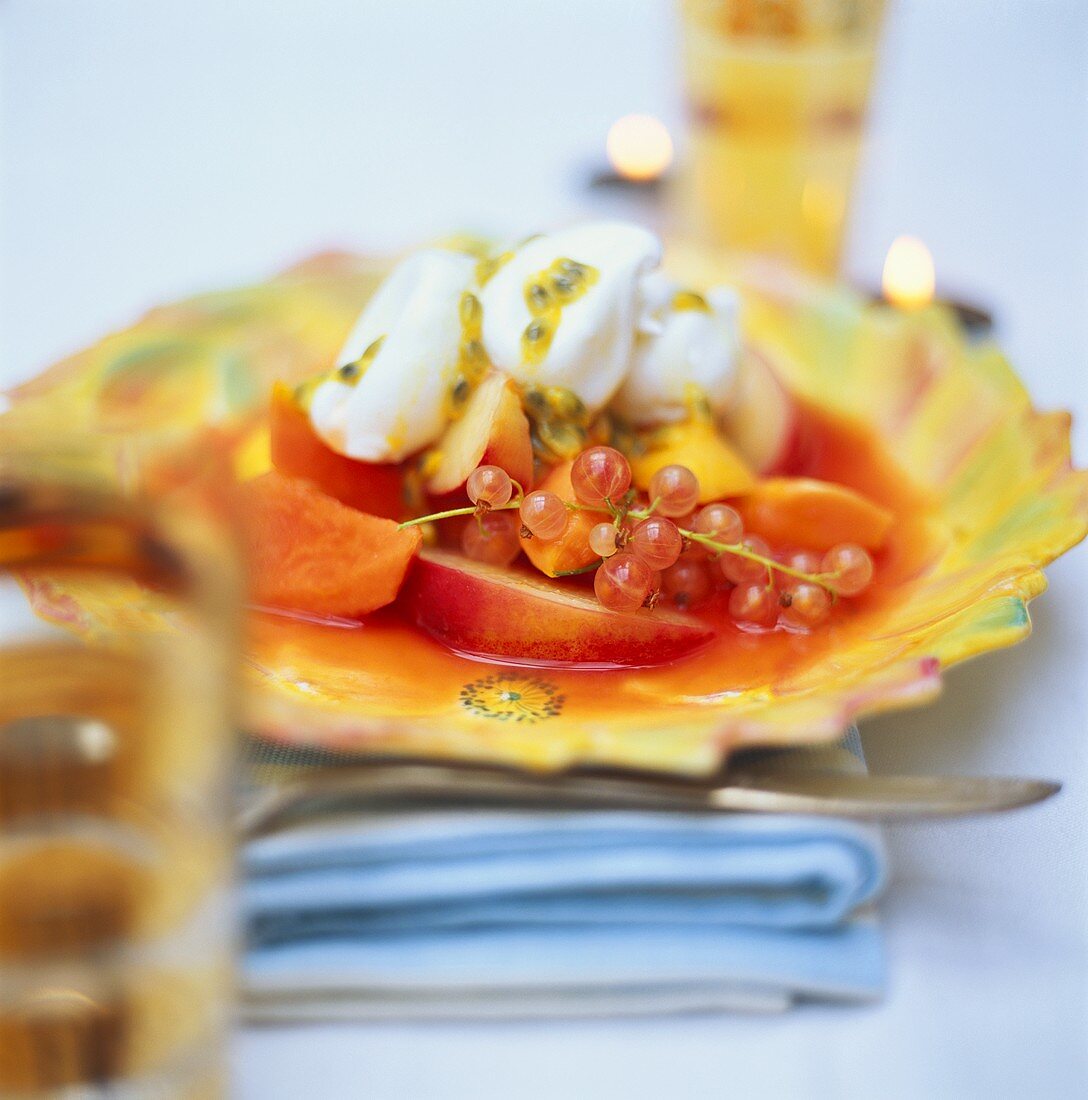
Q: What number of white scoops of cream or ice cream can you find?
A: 3